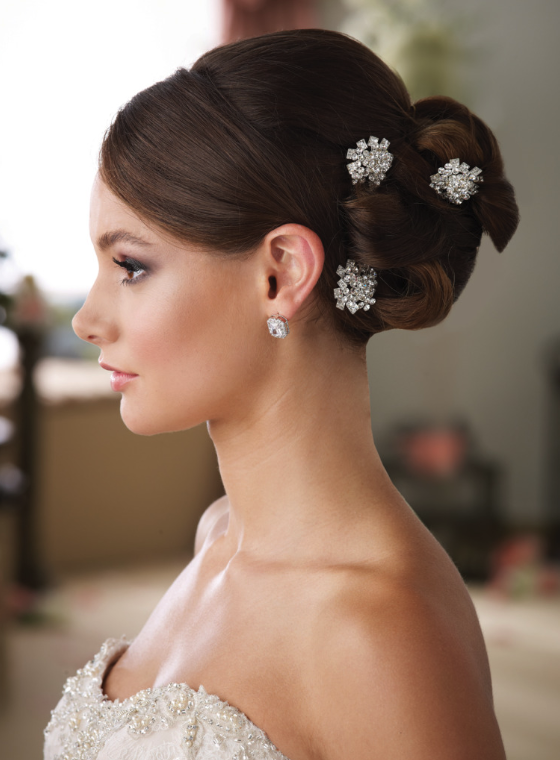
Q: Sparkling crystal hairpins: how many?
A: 3